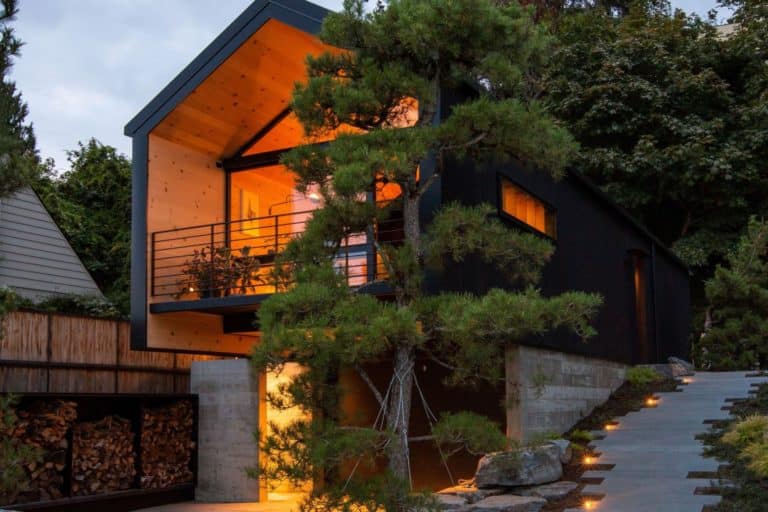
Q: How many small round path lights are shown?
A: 5